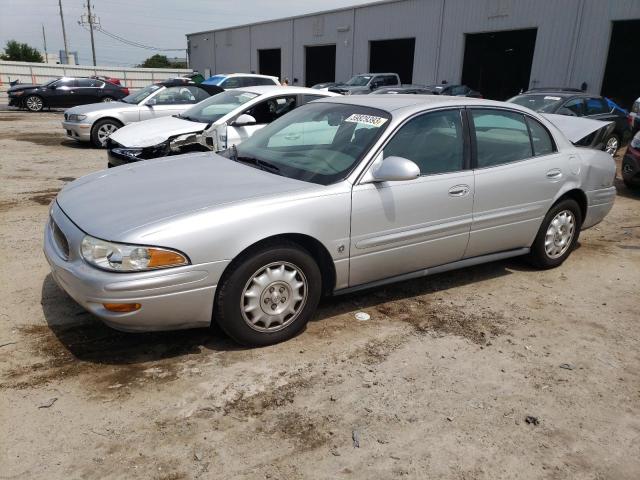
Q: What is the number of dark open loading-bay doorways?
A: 5